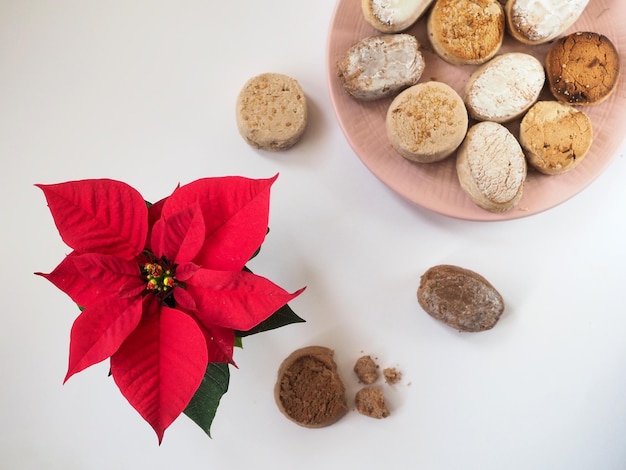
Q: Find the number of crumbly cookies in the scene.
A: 12